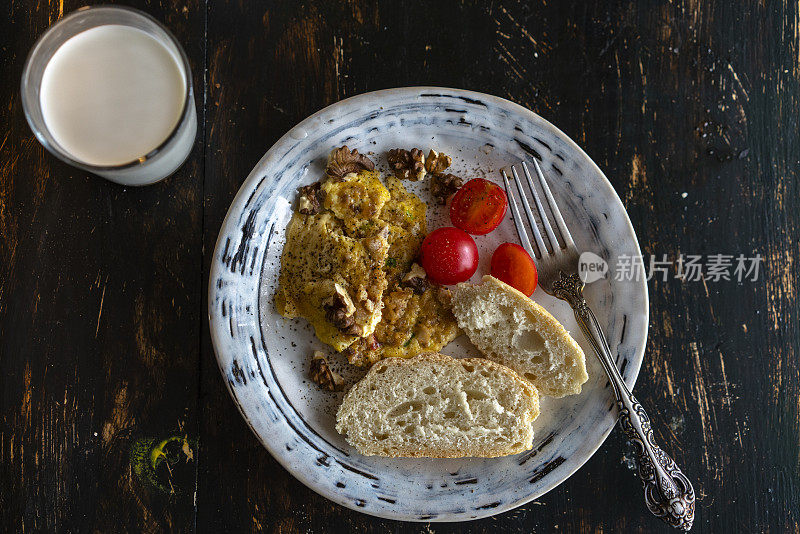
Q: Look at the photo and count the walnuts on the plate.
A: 8